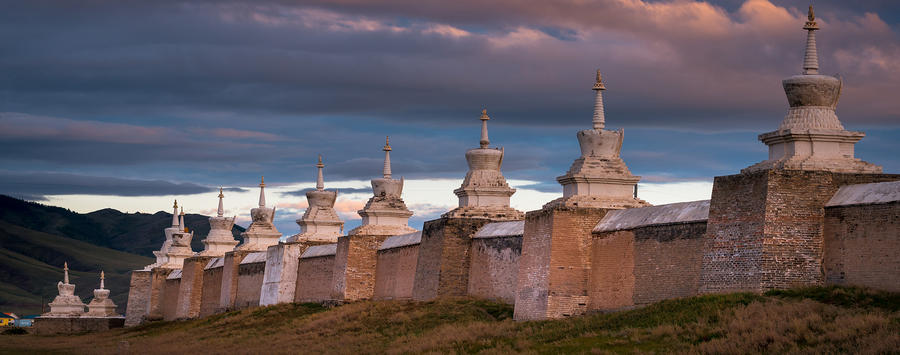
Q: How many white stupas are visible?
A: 11